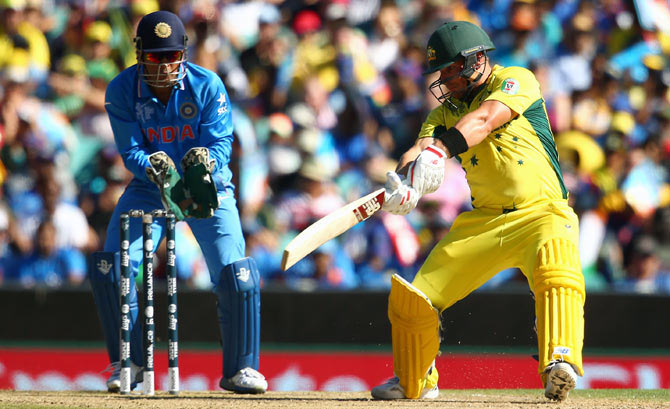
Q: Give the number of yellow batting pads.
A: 2